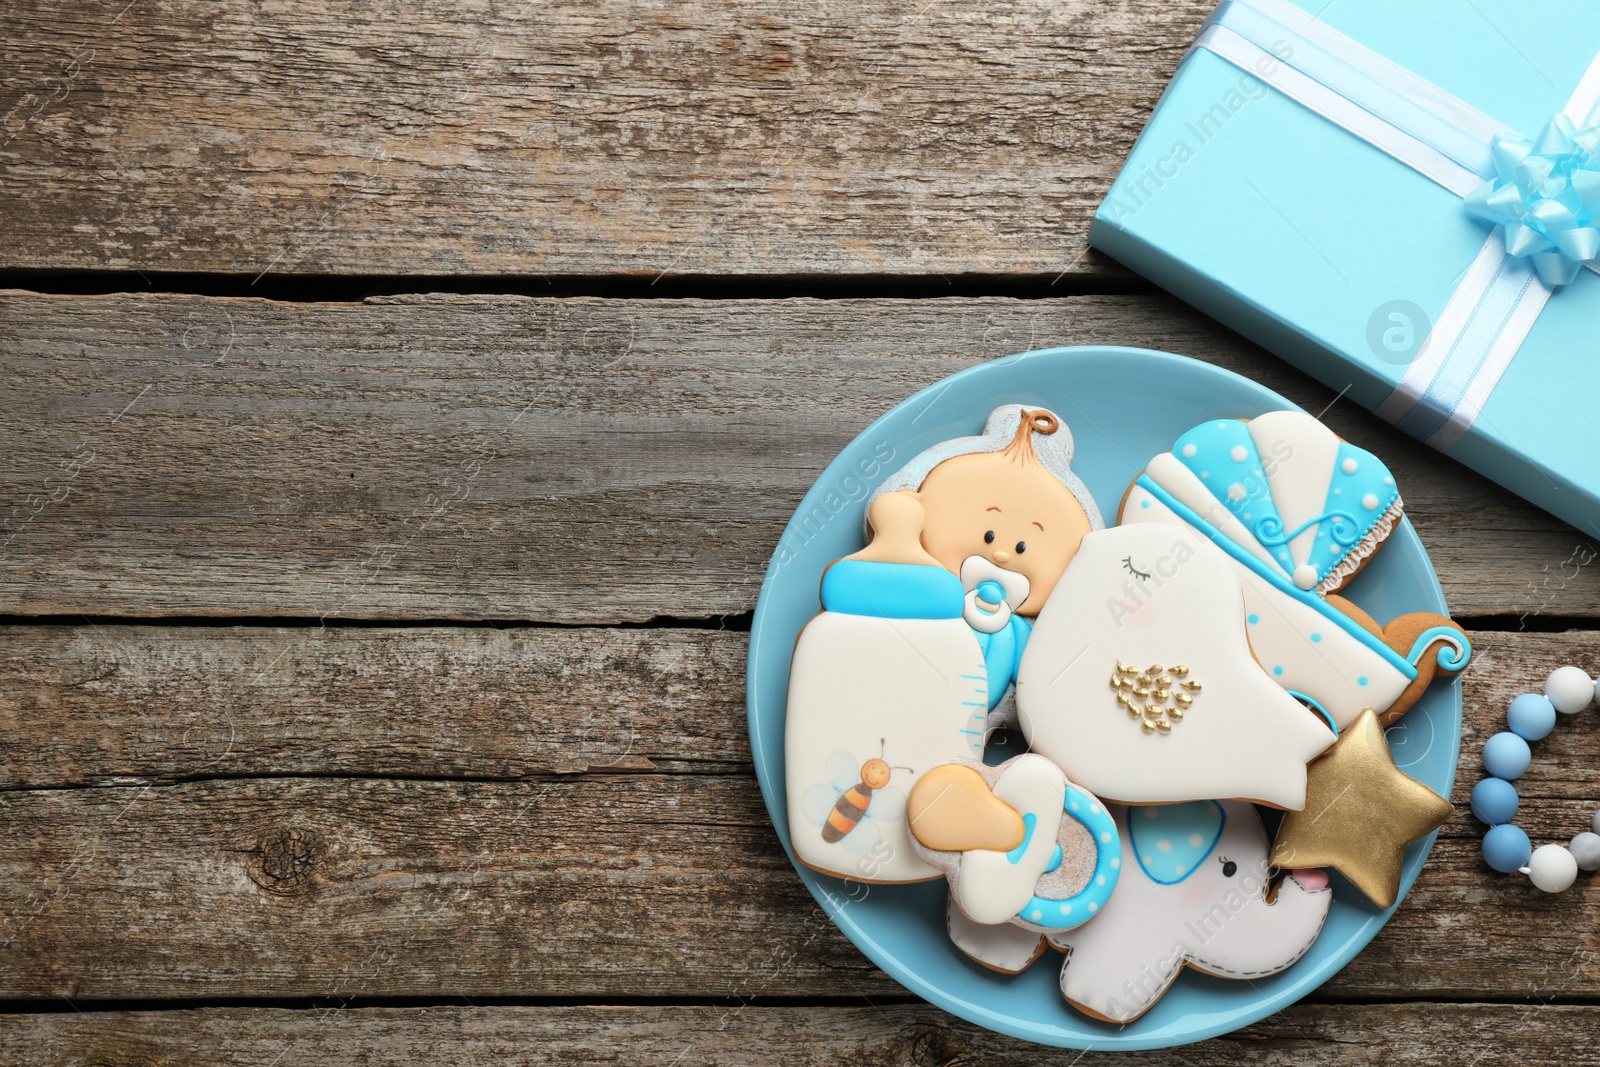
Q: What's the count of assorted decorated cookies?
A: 7